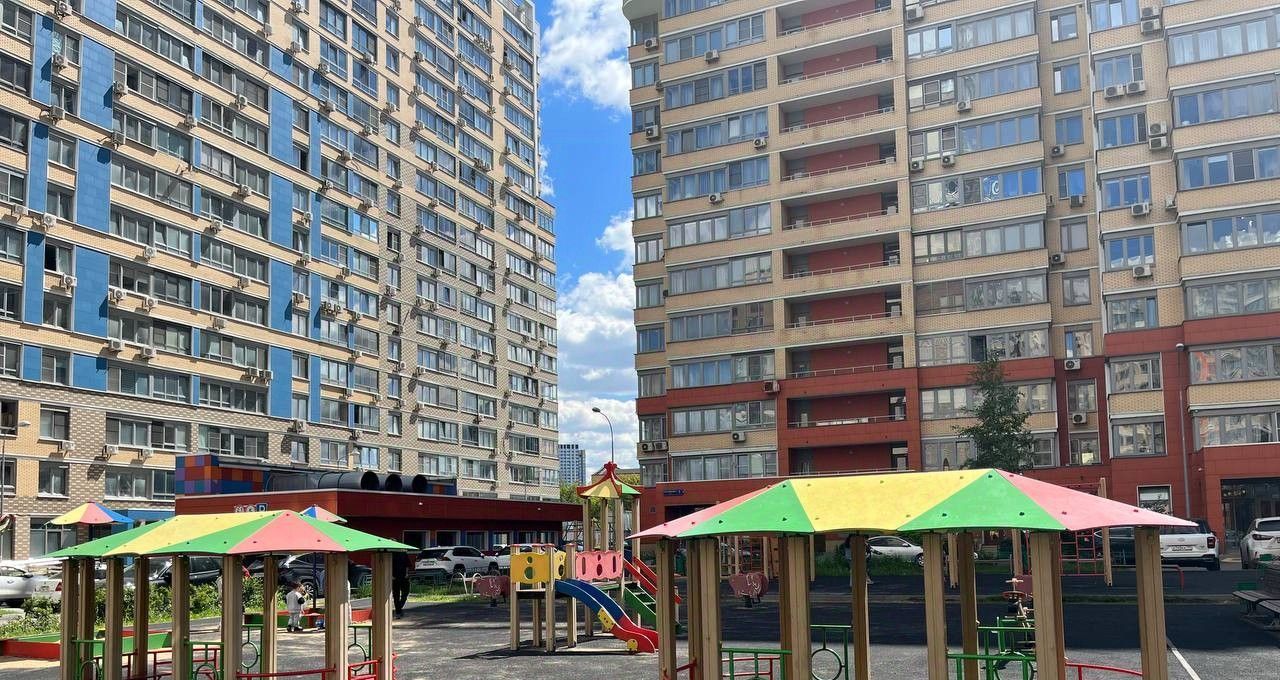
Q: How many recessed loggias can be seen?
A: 10